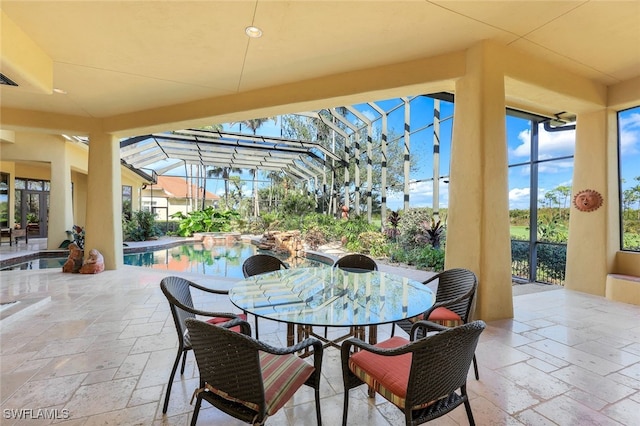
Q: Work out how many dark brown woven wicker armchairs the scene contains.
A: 6